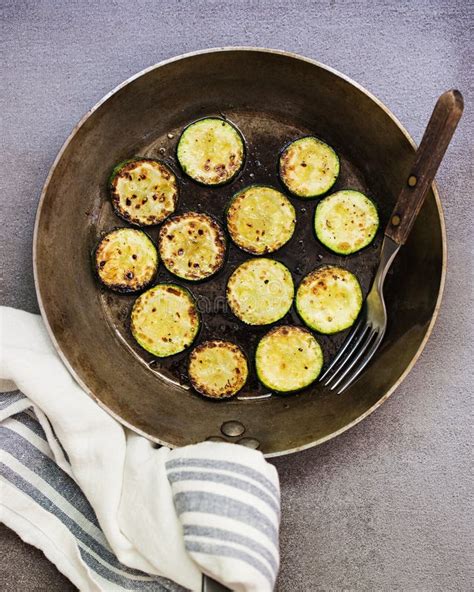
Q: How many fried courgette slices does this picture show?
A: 12